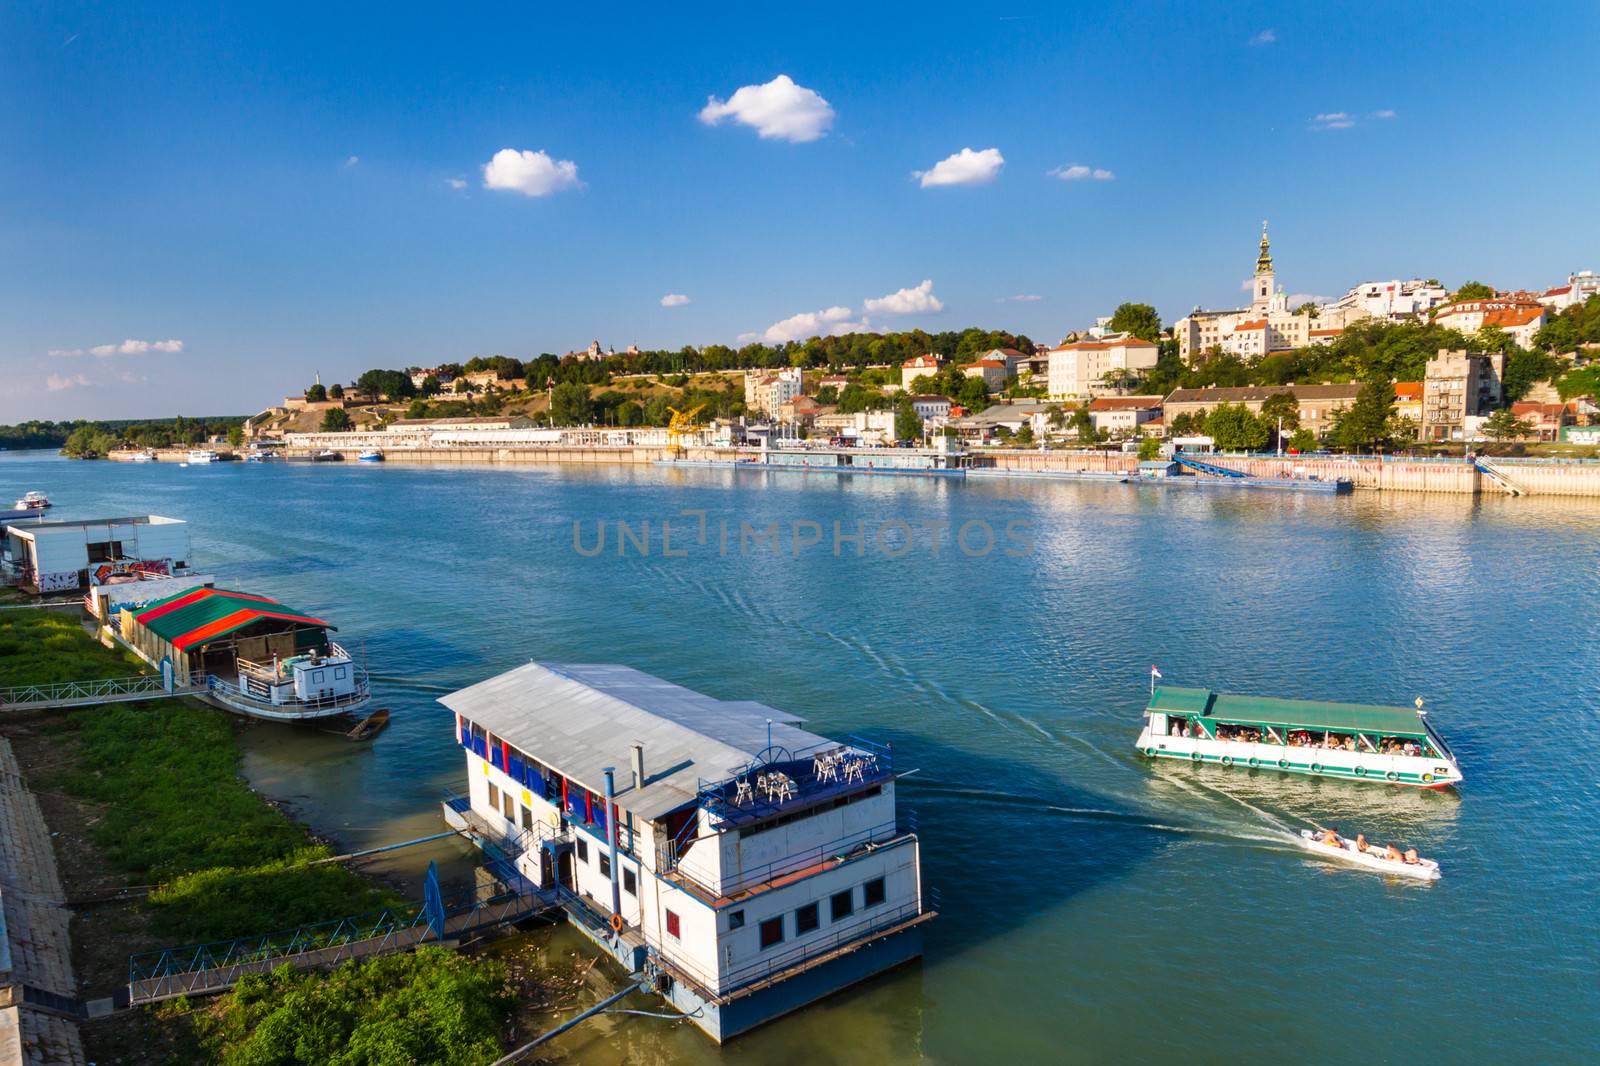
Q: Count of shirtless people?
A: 4